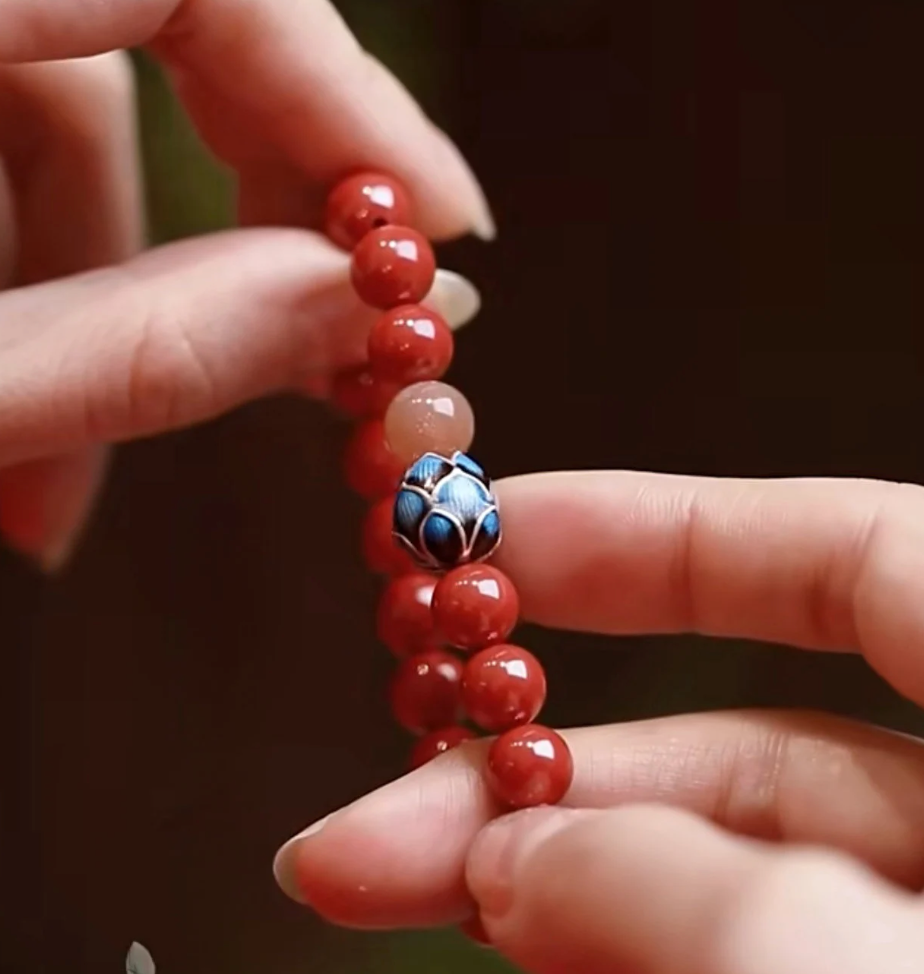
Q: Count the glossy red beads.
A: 12